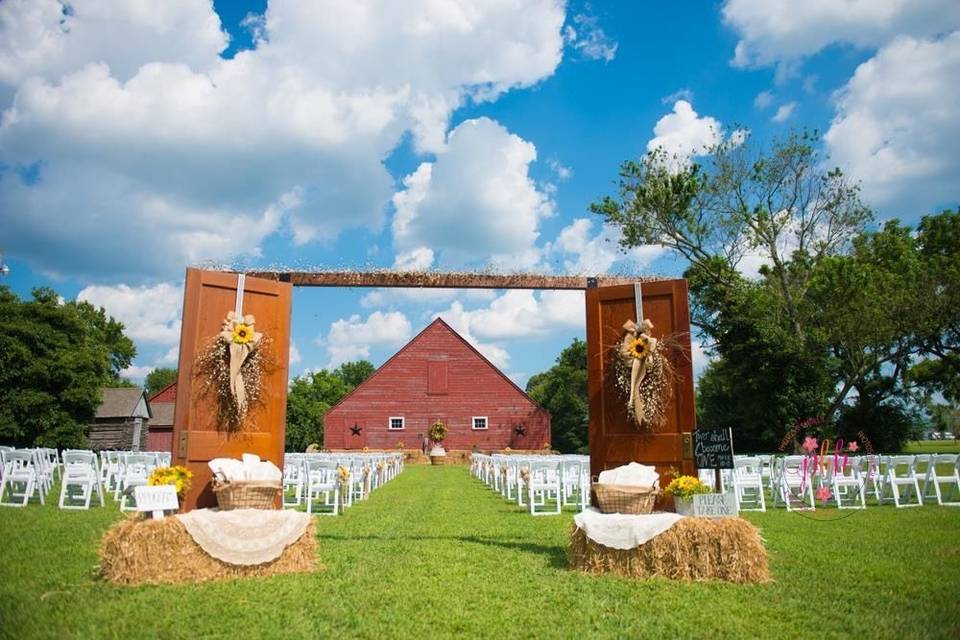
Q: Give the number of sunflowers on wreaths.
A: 2